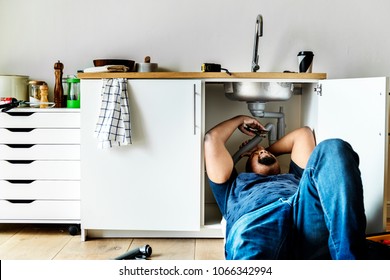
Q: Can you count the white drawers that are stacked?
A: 6